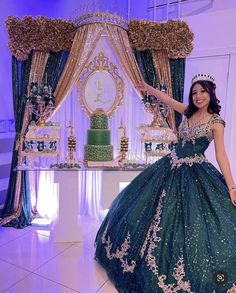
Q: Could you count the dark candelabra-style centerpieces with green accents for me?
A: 2